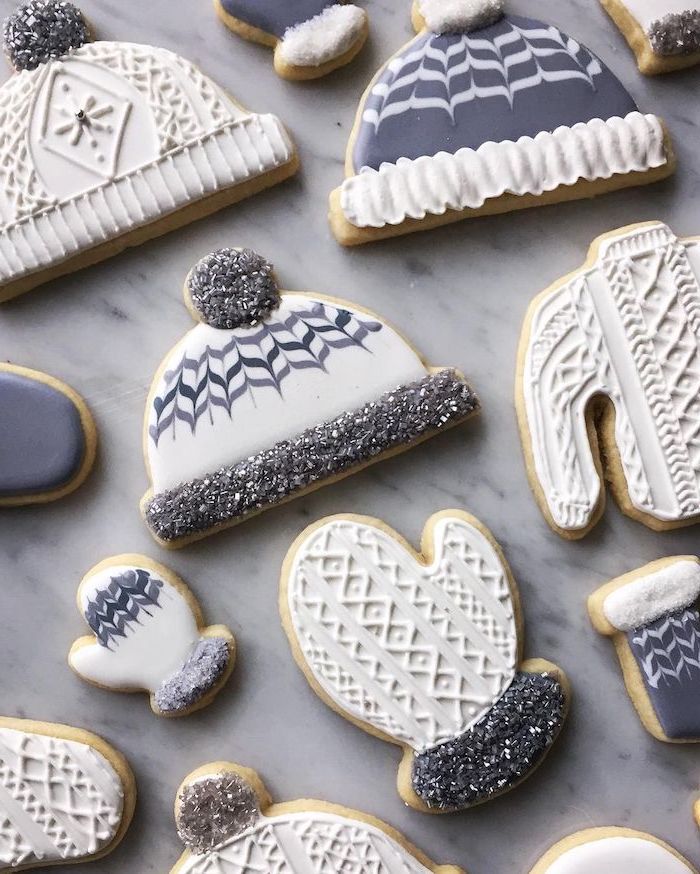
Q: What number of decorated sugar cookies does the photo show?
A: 13